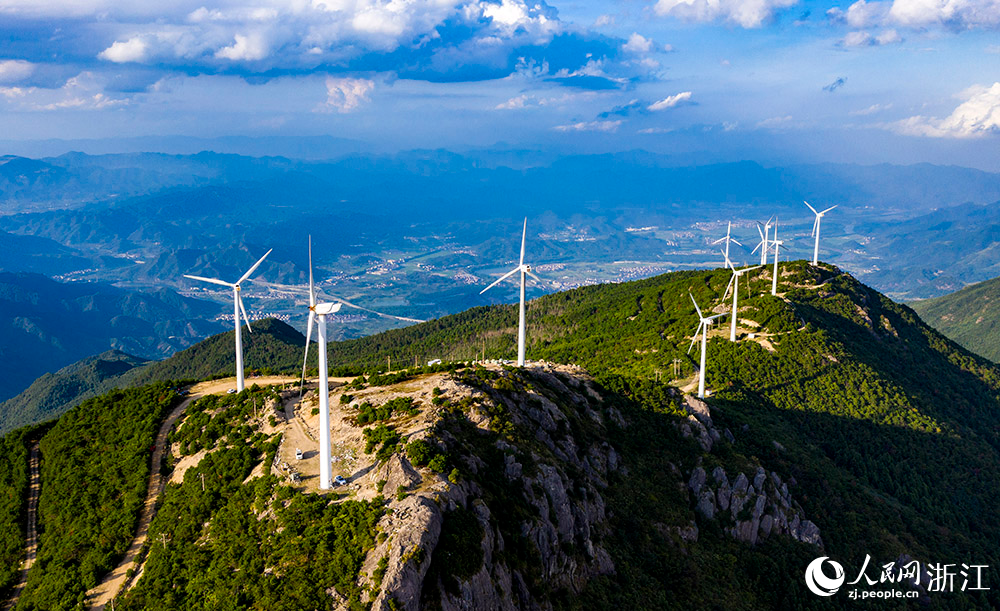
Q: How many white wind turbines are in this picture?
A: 10